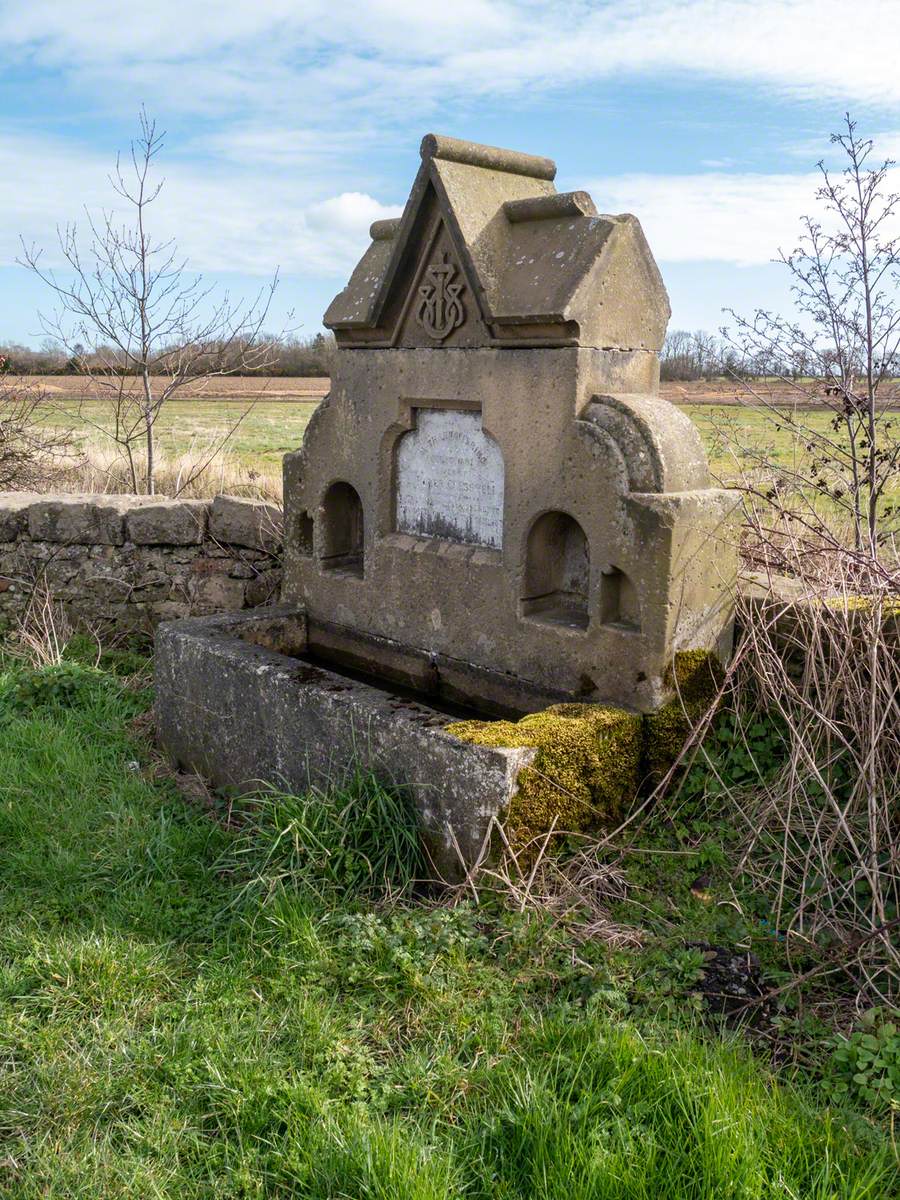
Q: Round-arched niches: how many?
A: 2